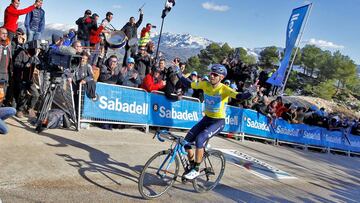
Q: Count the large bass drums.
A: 1